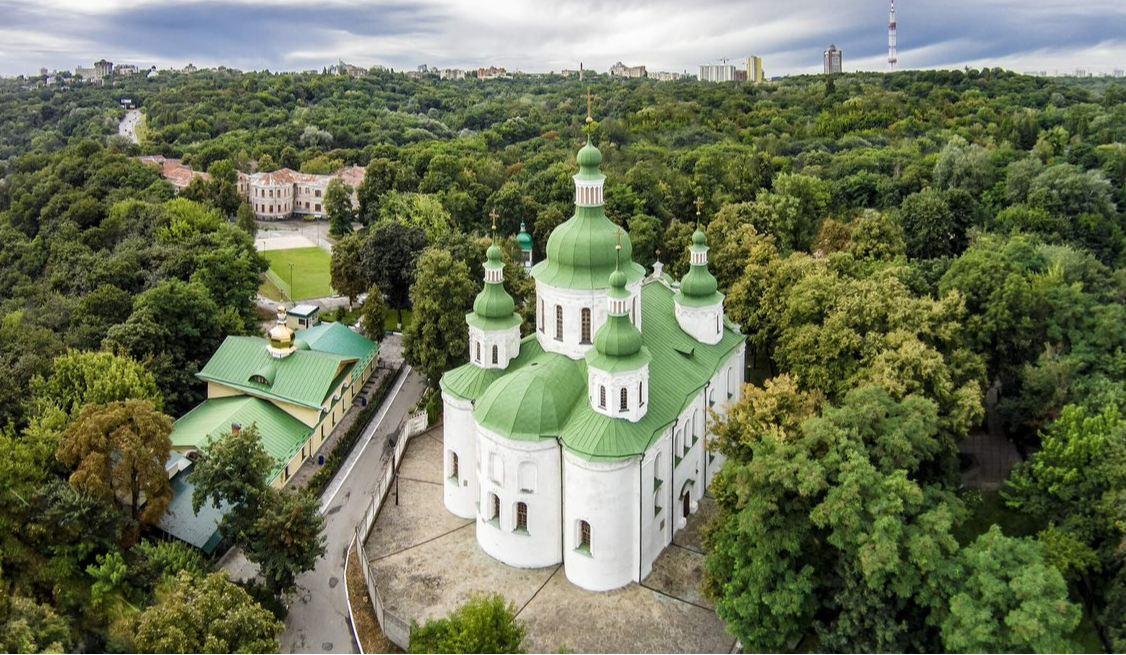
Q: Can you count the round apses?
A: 3